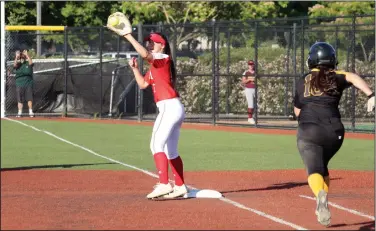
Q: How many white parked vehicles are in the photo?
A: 1